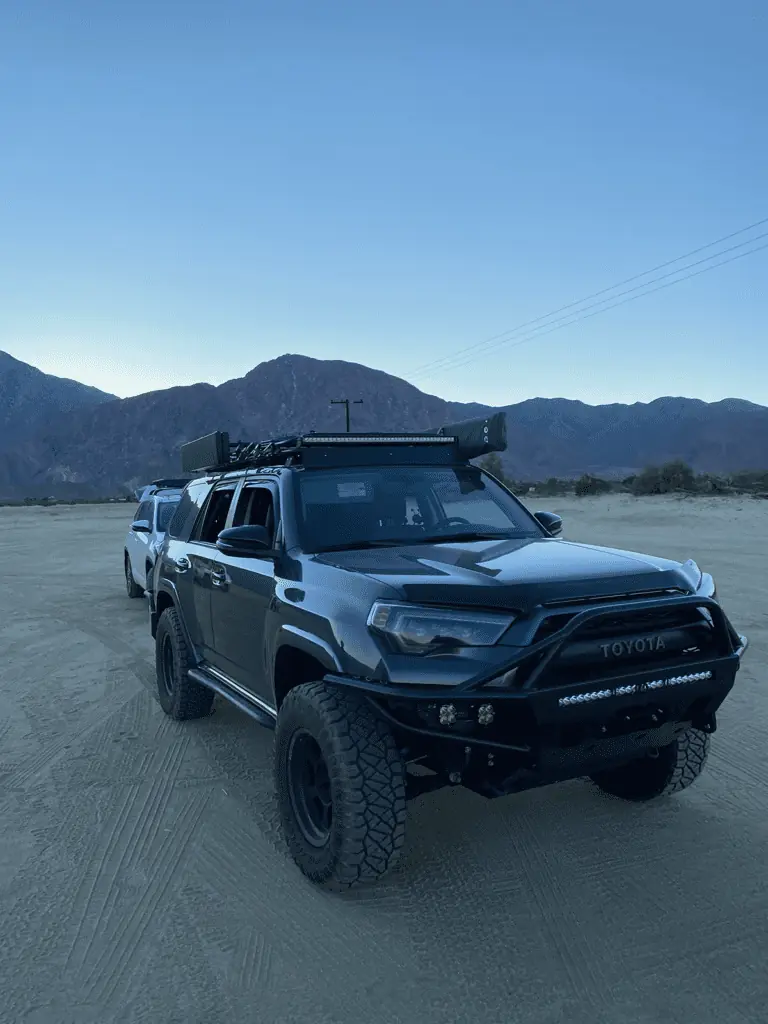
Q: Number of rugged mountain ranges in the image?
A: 1